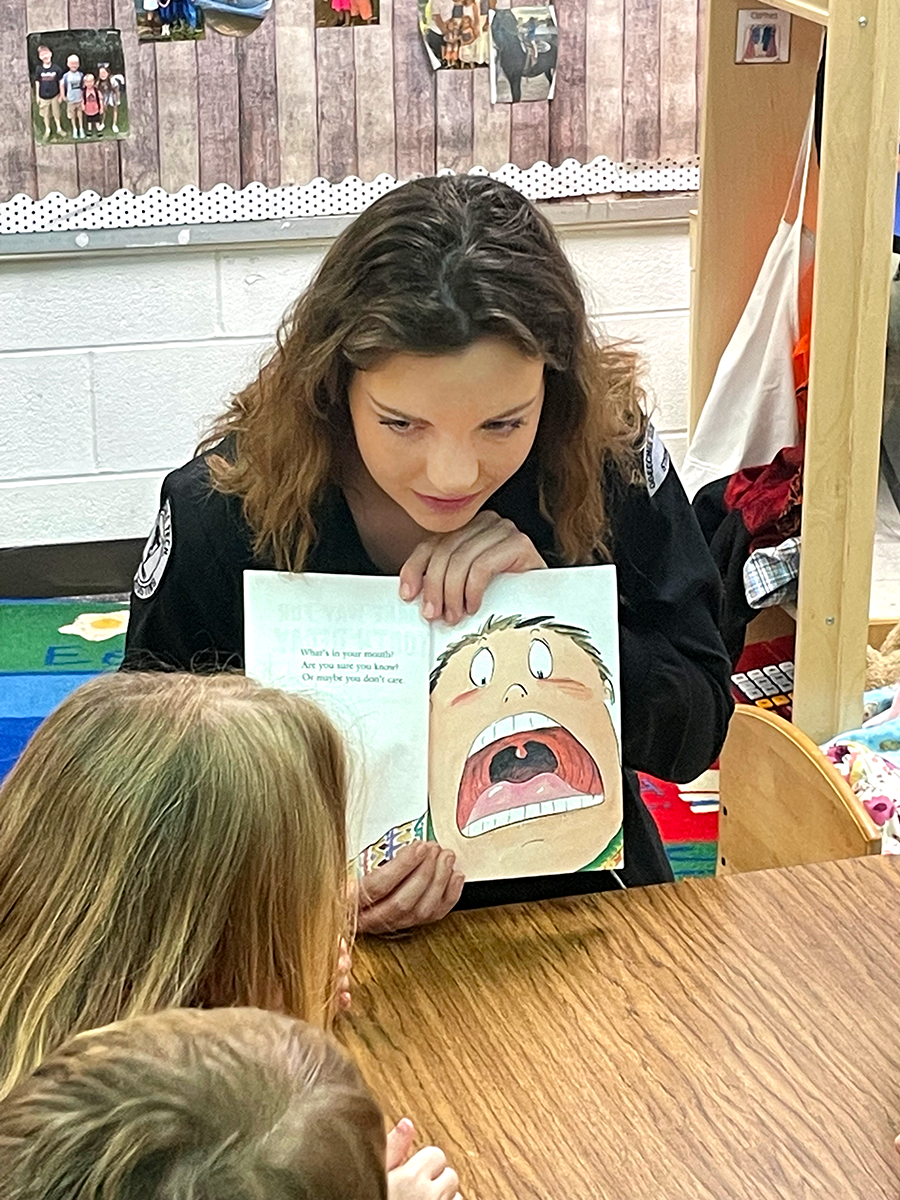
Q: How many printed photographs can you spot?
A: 6